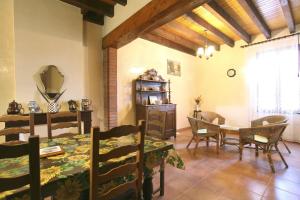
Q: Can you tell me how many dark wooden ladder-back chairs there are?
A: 5